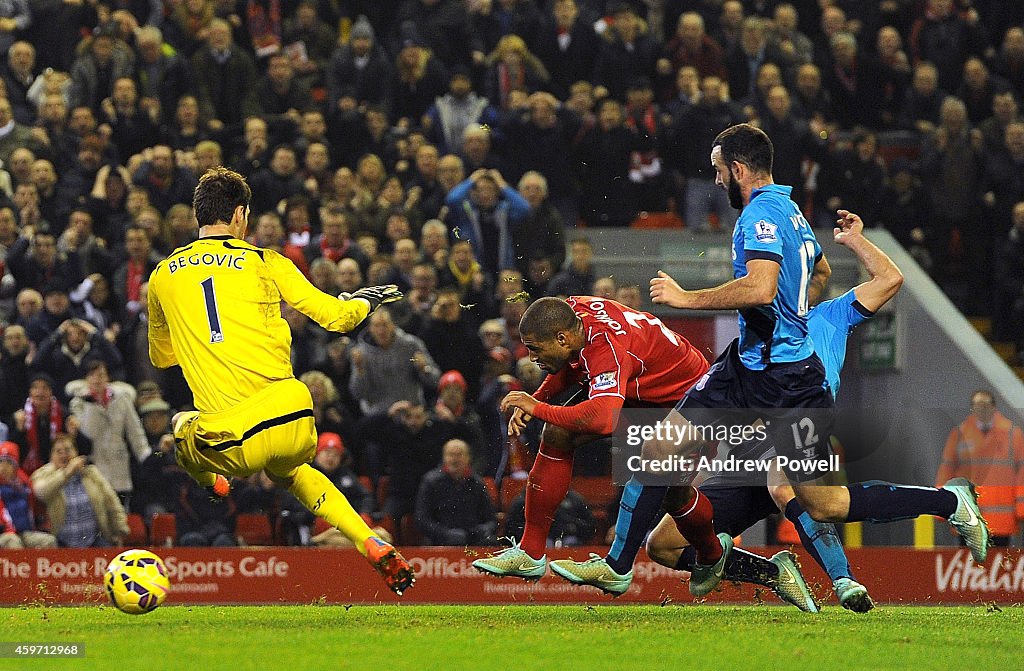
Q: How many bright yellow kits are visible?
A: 1